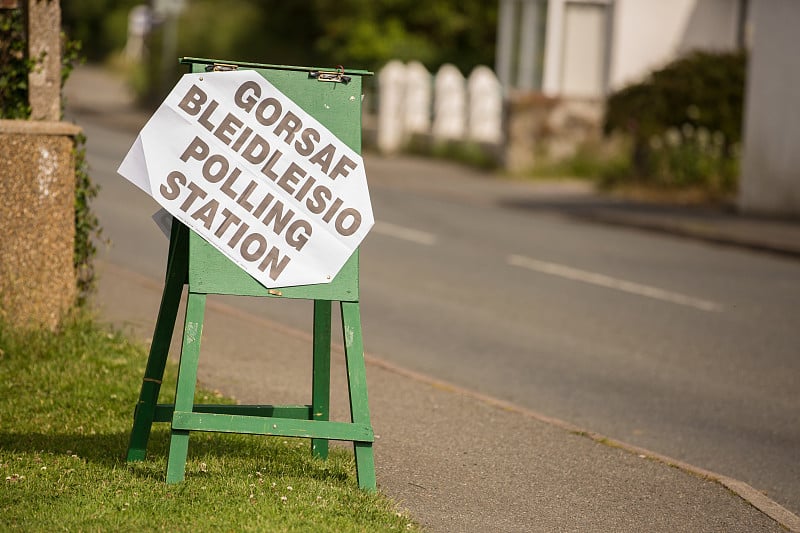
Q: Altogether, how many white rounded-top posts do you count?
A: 4